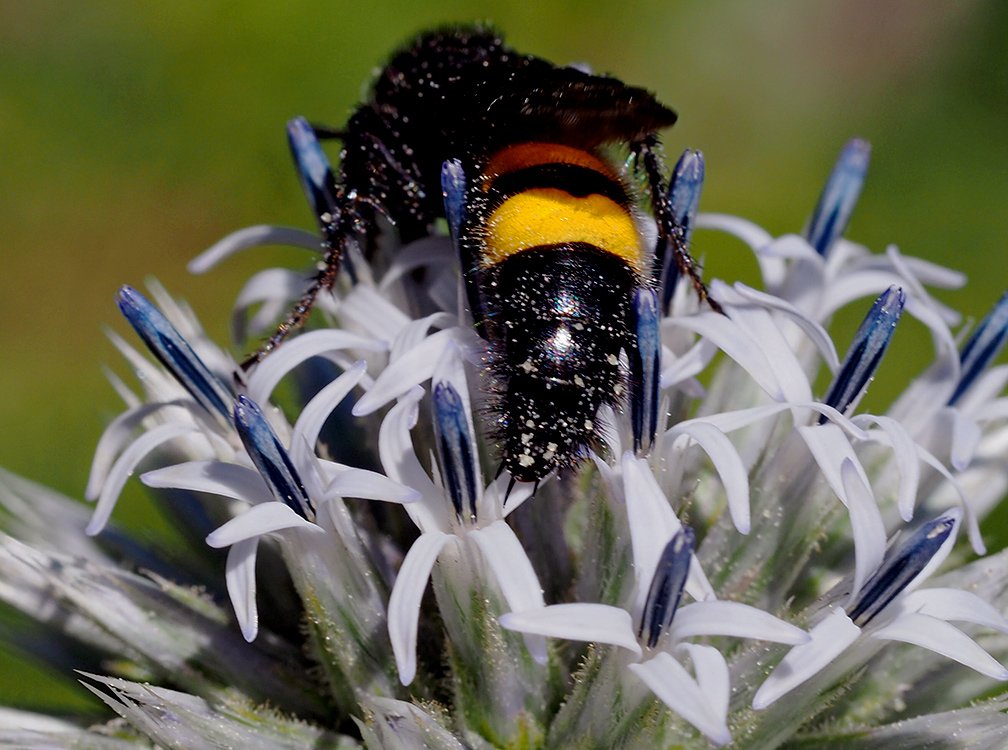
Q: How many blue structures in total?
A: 12